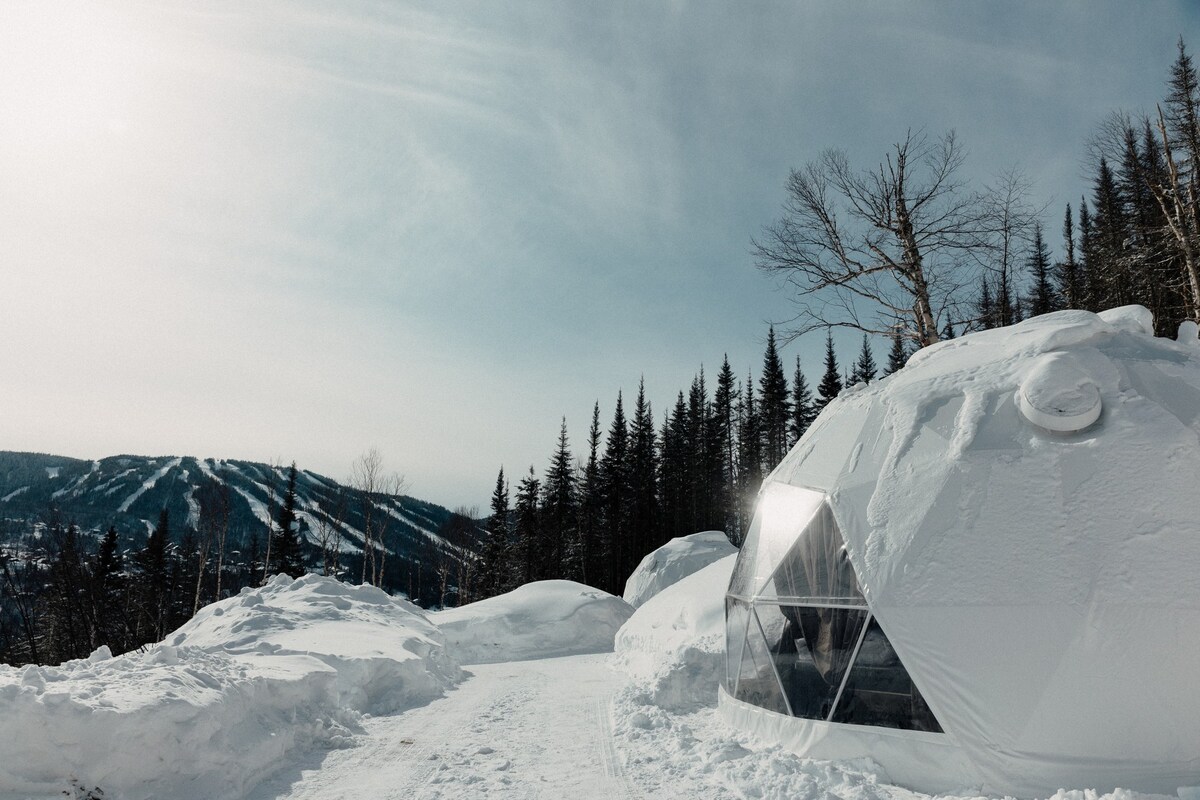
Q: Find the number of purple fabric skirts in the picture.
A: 0